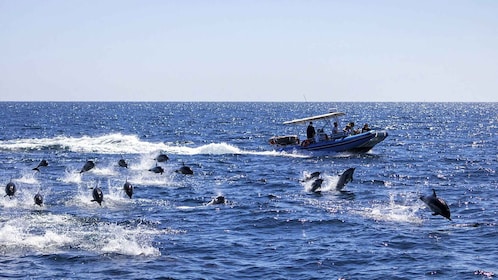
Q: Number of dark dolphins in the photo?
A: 15